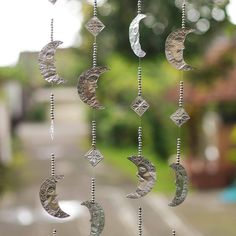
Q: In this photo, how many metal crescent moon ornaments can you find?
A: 8